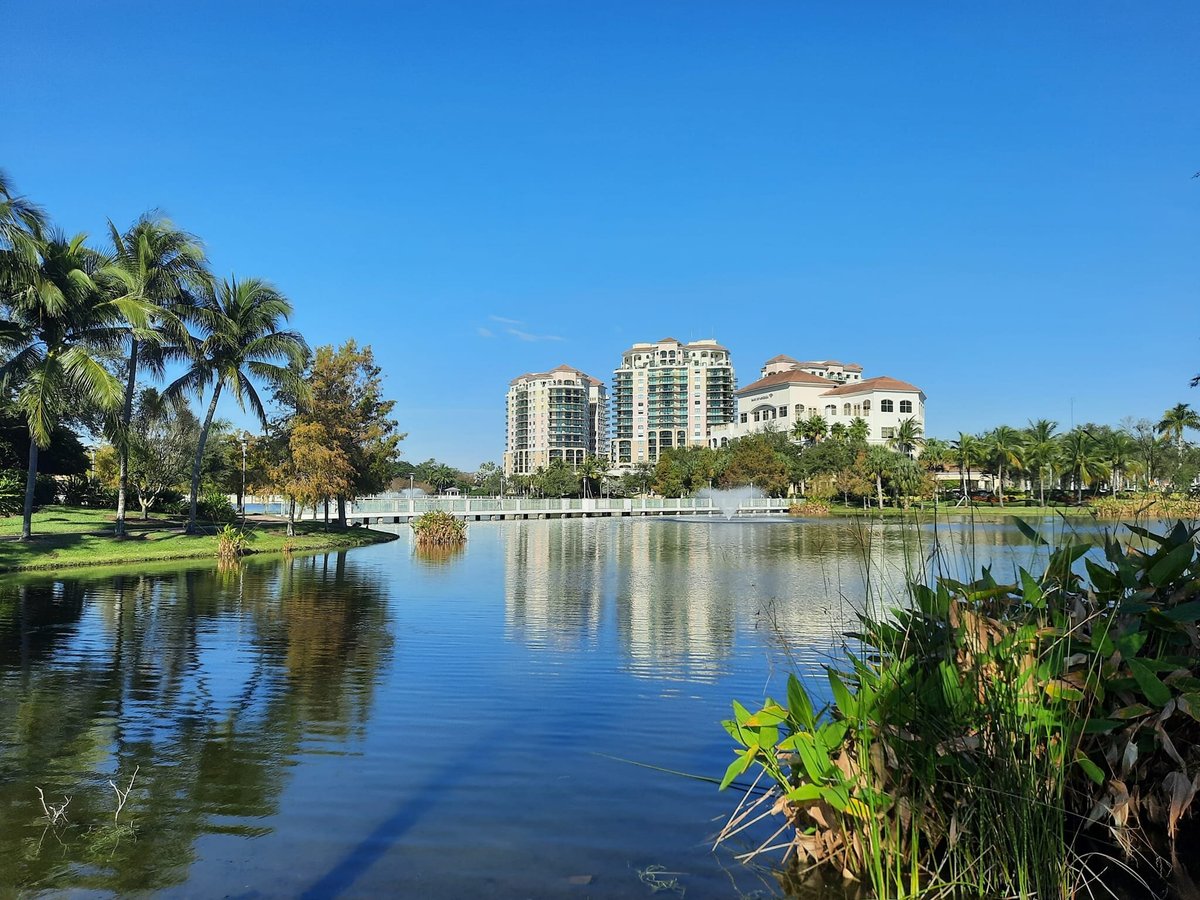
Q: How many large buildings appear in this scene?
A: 3